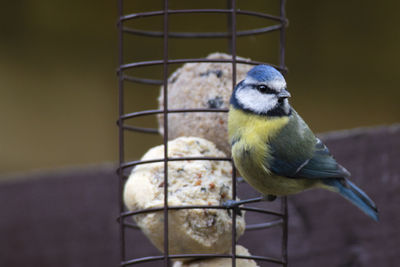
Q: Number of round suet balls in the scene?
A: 3